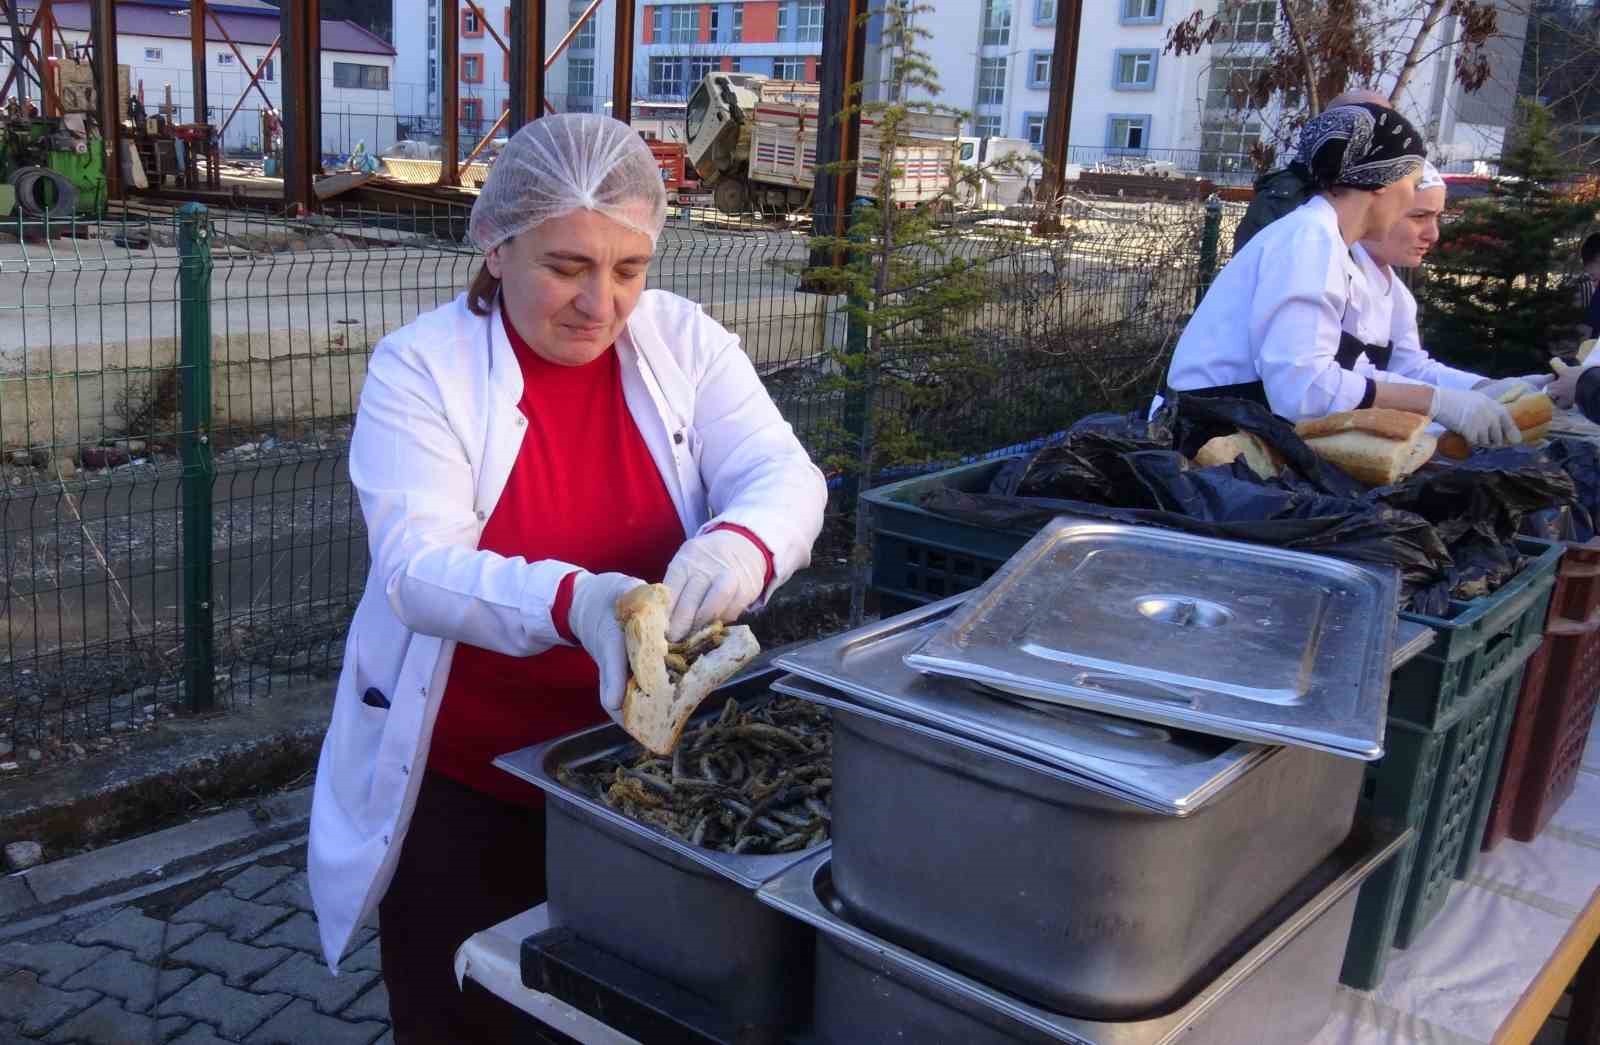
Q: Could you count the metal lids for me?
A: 2